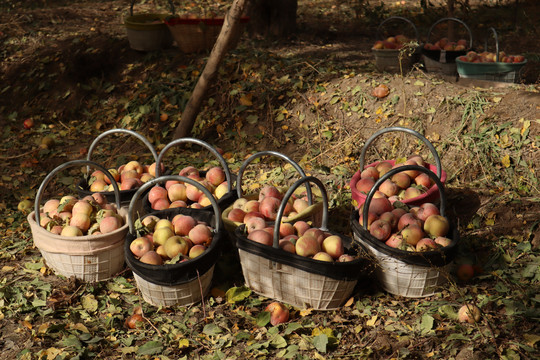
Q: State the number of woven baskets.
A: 13